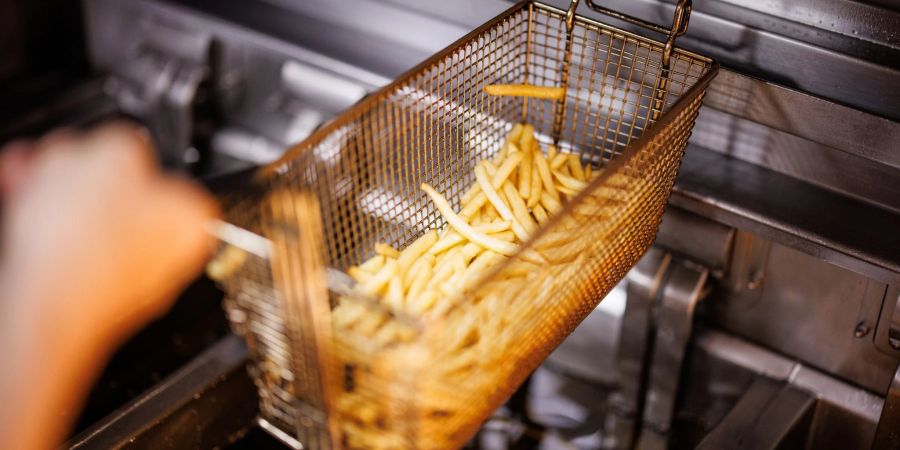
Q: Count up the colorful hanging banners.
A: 0